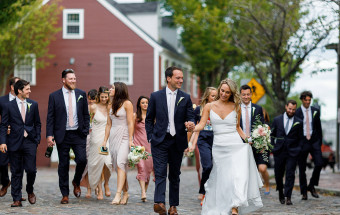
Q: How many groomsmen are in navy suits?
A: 6